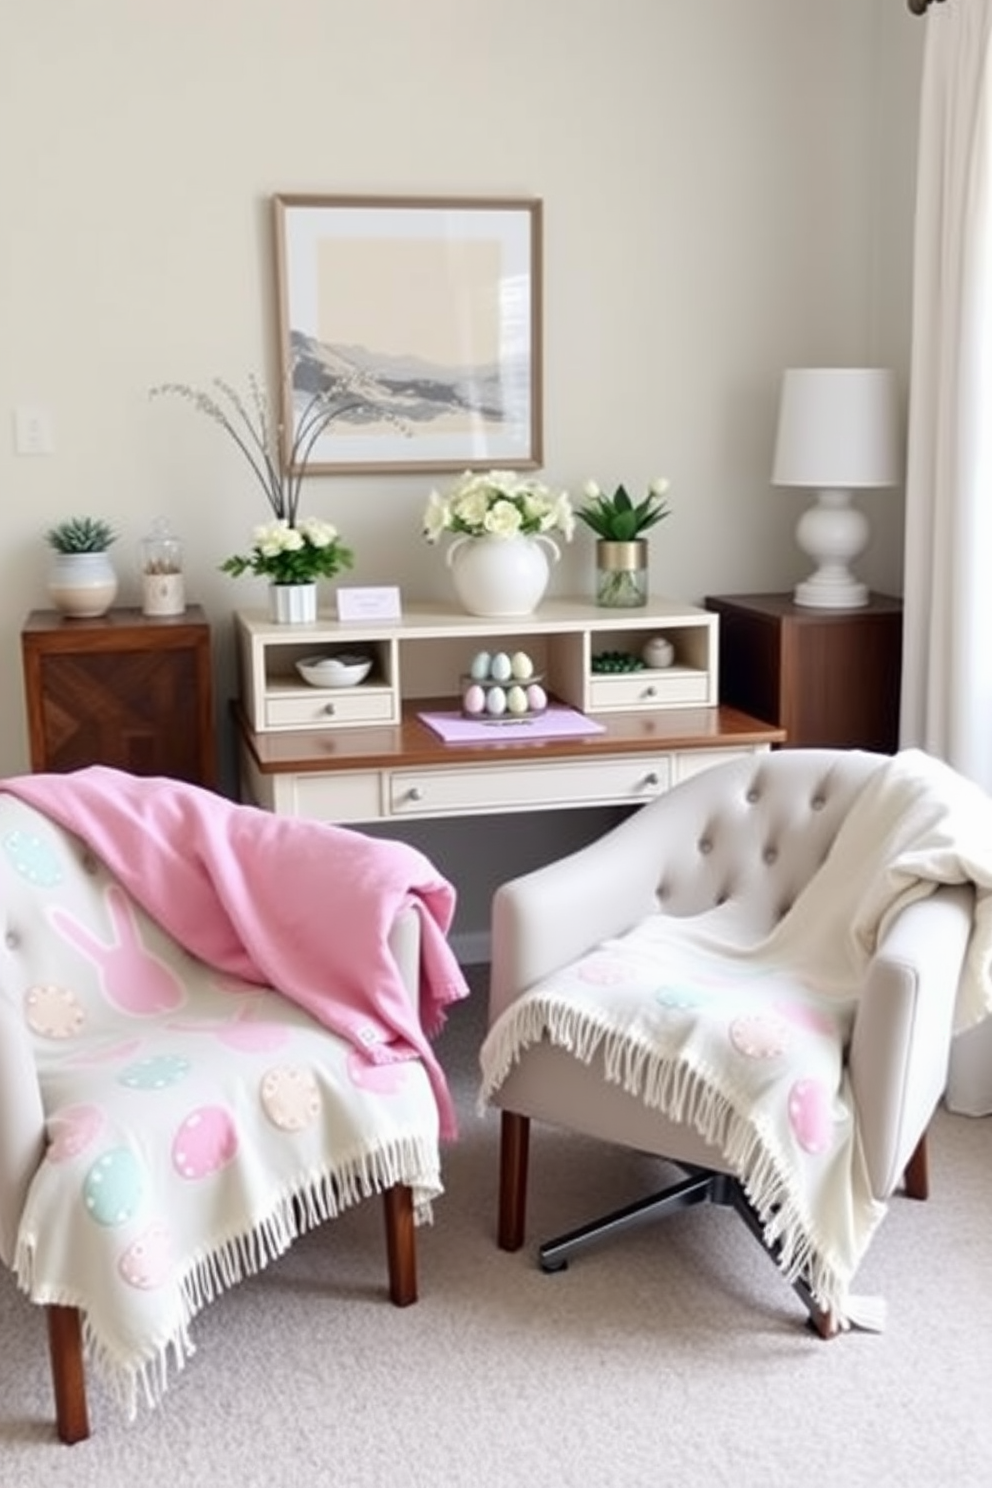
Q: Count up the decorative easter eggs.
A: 7